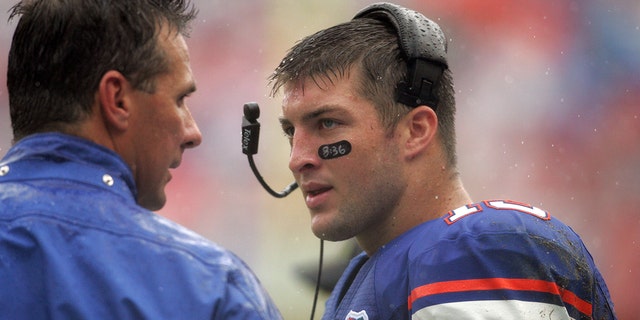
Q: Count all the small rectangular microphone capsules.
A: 1